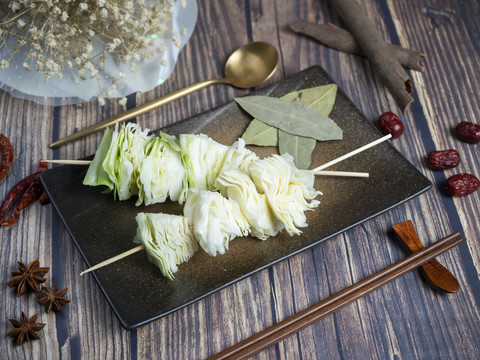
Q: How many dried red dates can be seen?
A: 4